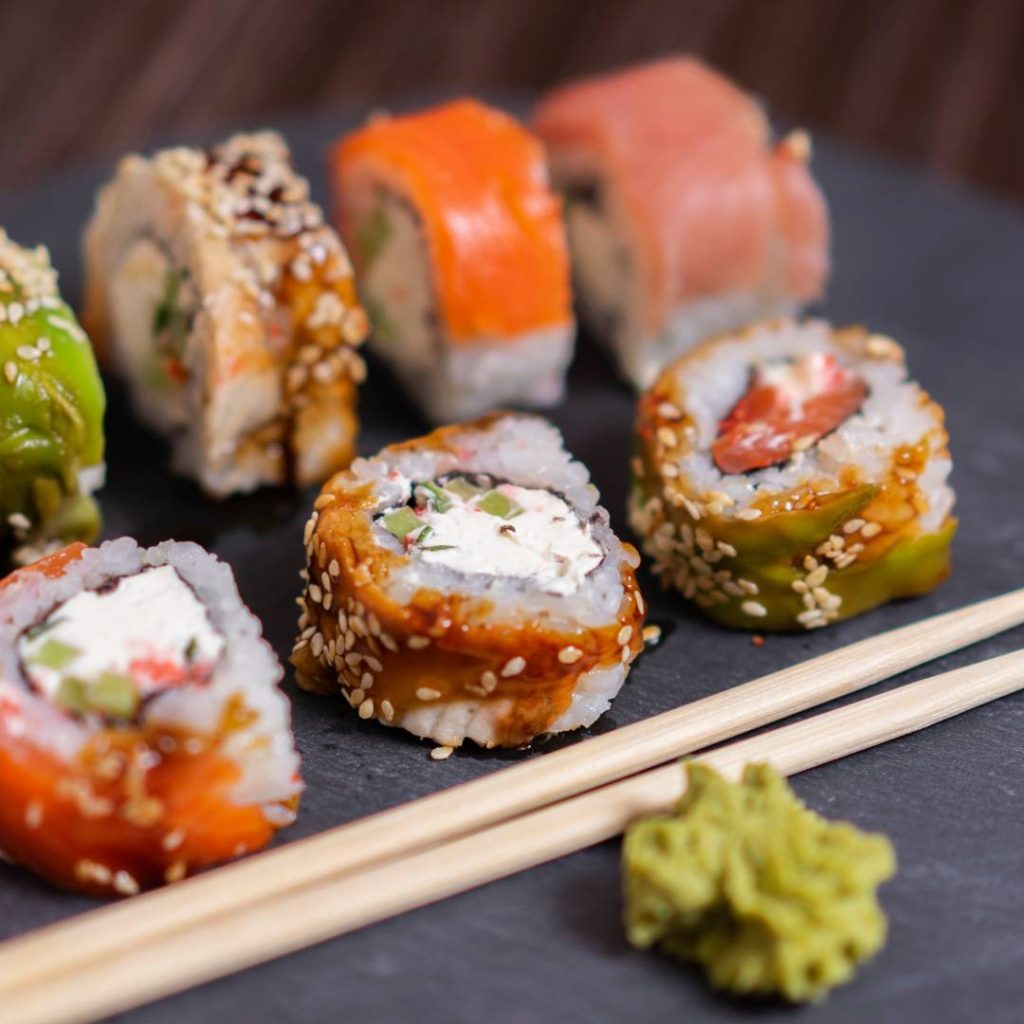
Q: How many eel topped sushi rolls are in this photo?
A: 2